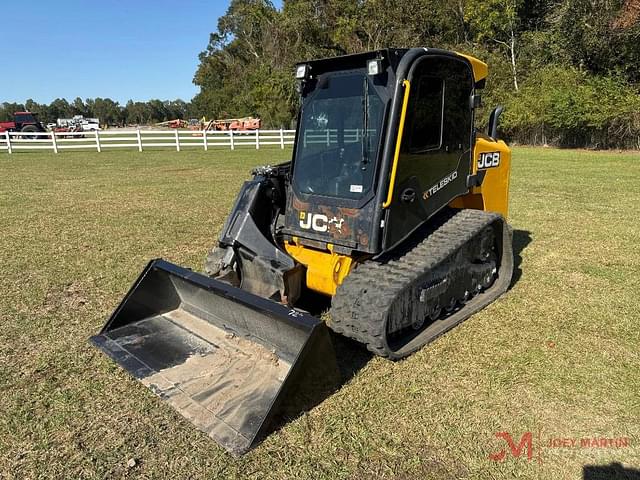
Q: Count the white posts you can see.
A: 9